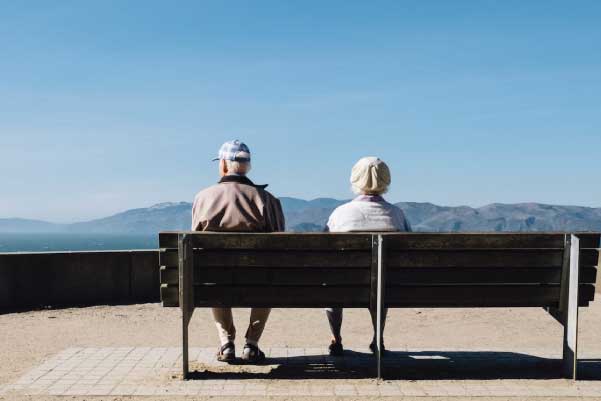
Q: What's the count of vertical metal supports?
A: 3